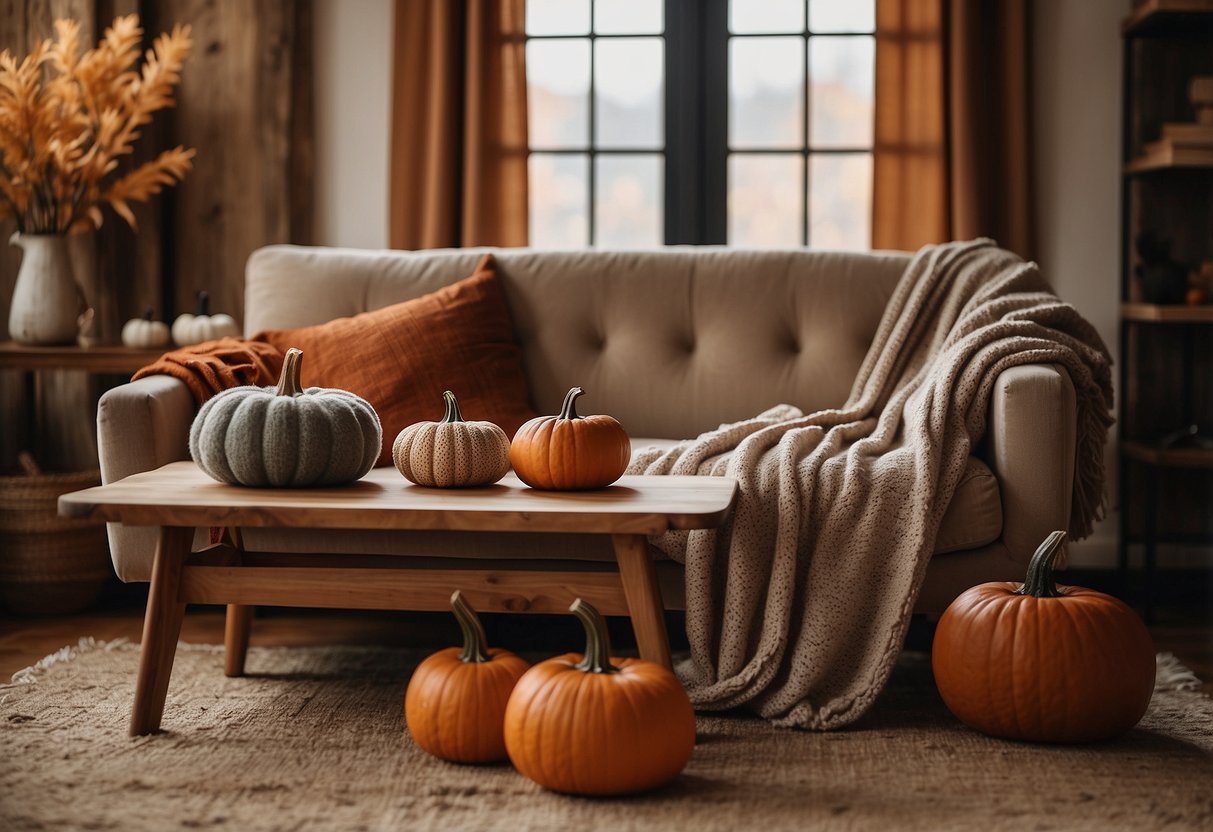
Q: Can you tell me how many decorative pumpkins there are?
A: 8